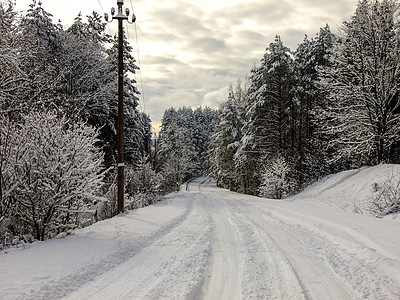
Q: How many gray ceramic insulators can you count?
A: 4